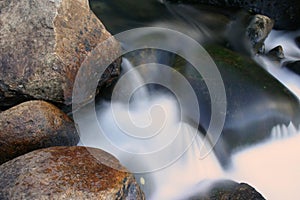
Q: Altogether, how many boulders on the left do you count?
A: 3